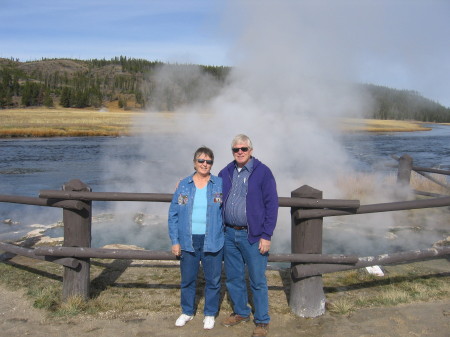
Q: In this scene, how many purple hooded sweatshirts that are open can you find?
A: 1